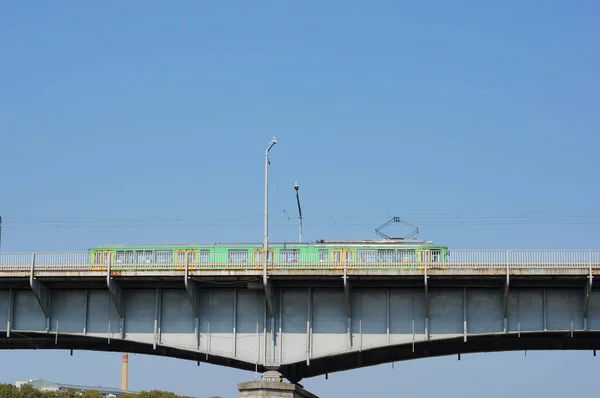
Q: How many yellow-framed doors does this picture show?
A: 5